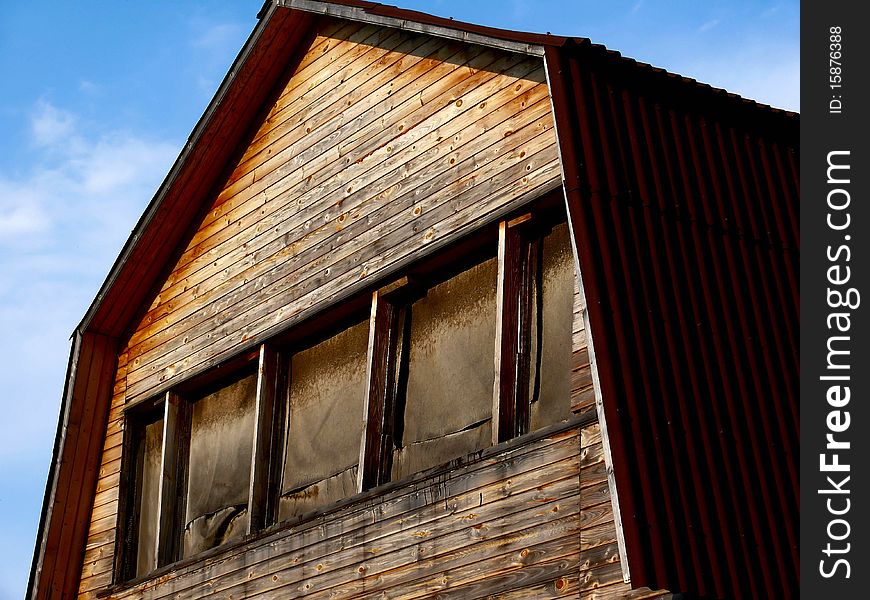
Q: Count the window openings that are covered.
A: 5